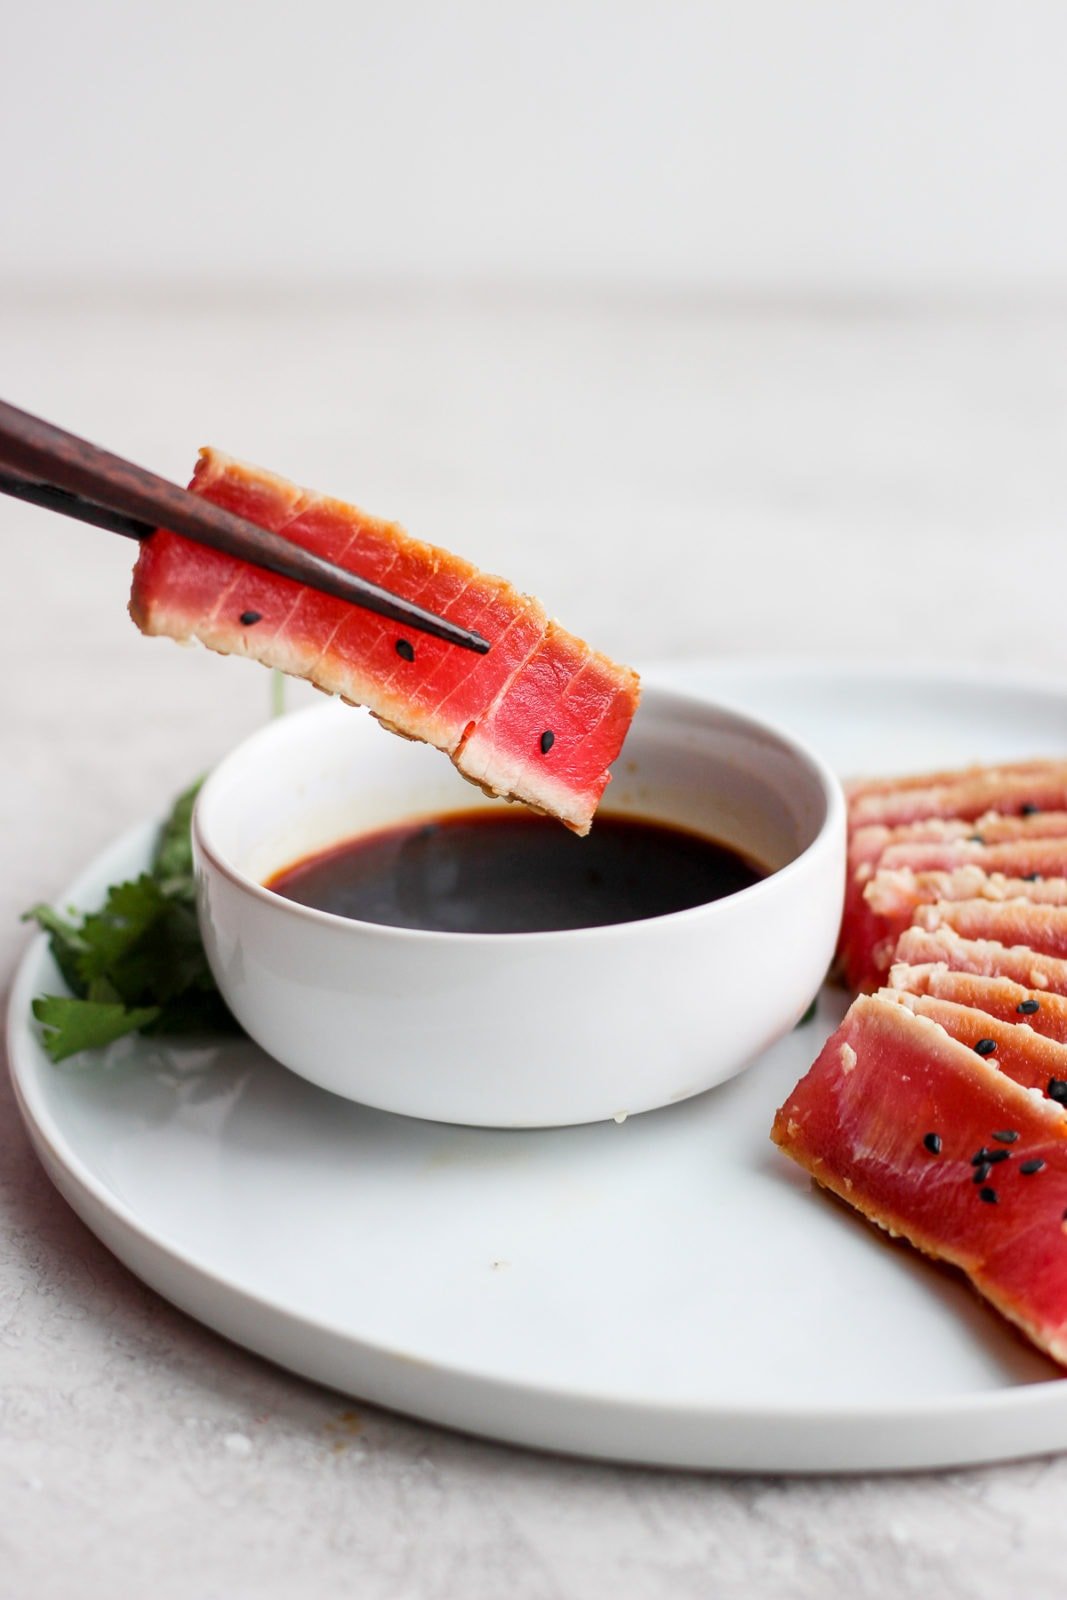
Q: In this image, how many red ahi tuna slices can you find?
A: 11